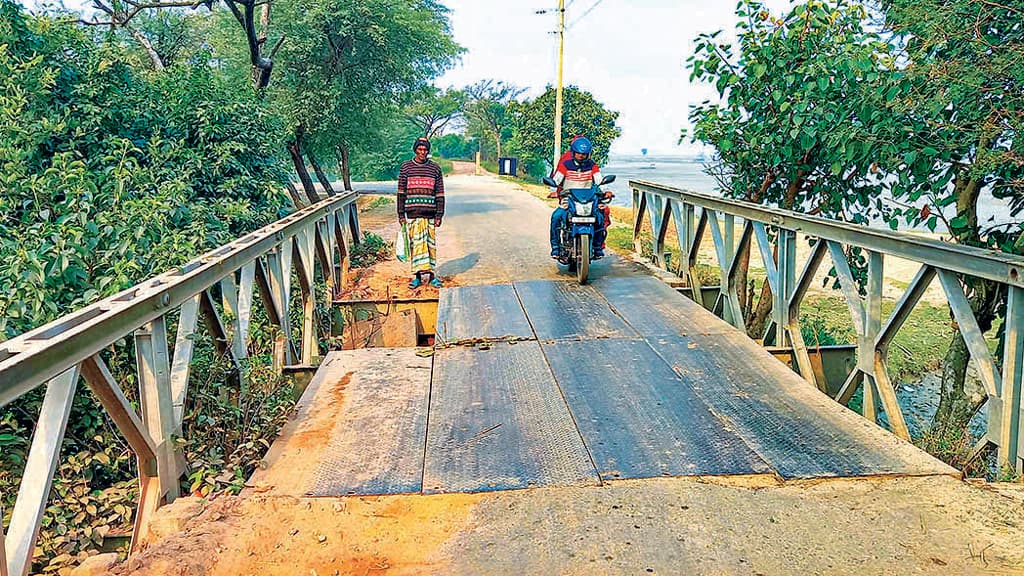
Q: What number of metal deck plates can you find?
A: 7